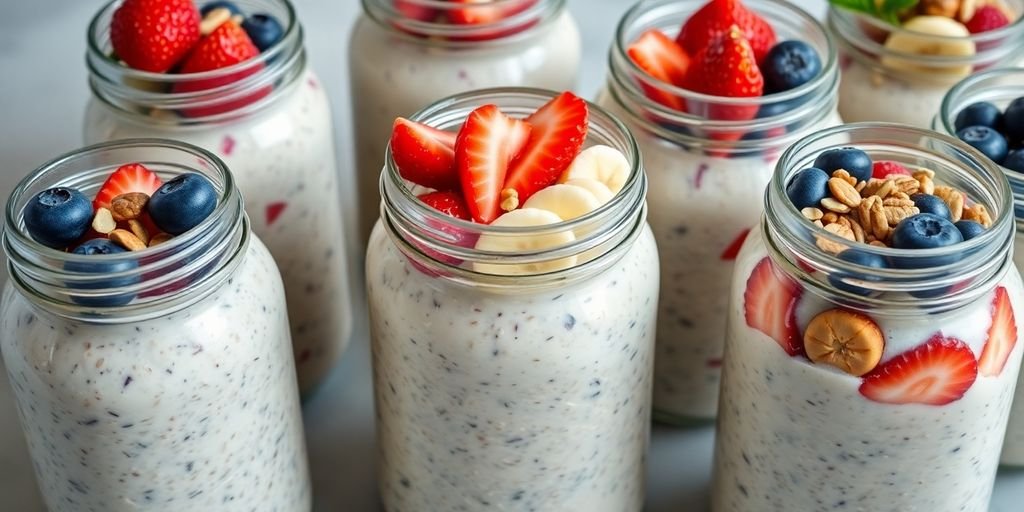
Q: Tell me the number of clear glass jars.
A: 8